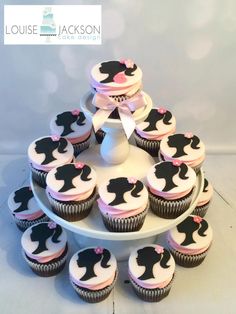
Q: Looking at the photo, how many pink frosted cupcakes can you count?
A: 14